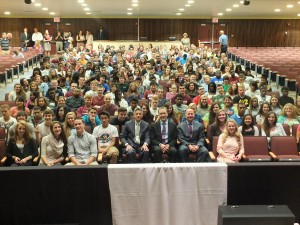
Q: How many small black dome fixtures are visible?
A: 2